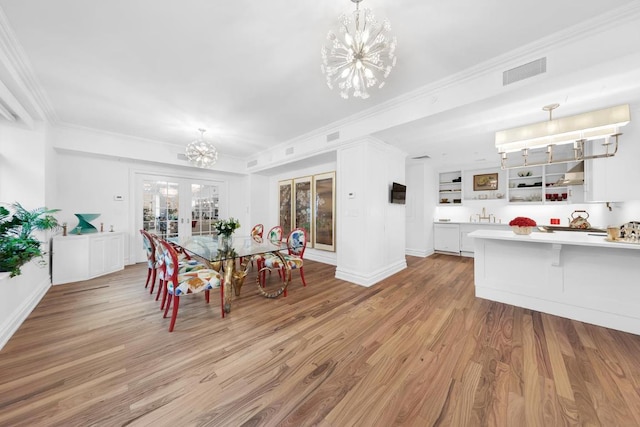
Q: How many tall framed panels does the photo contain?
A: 3